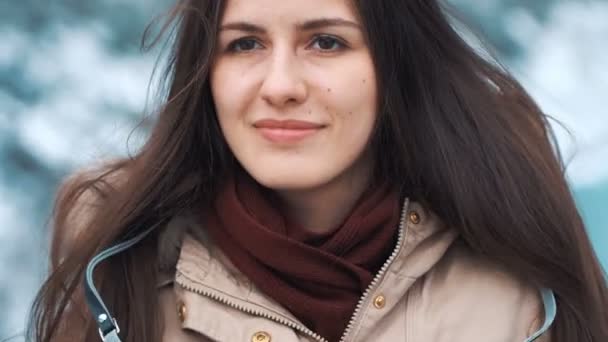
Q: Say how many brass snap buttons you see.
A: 4